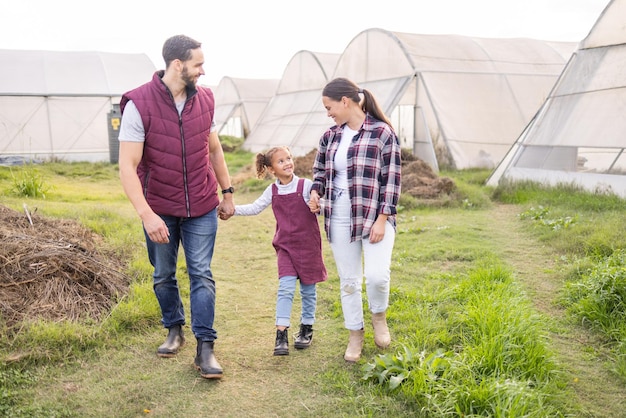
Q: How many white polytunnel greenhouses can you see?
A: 5